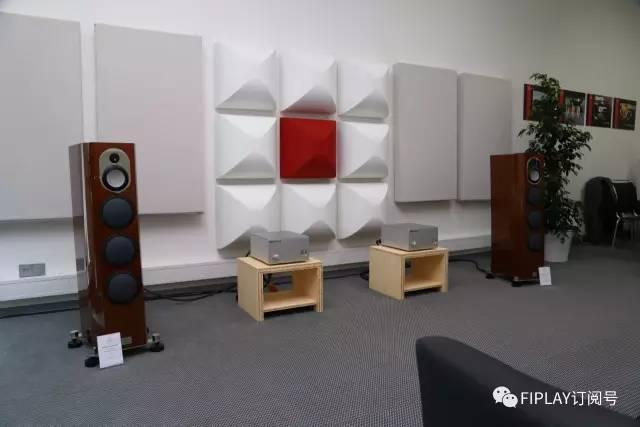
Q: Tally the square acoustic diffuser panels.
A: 9